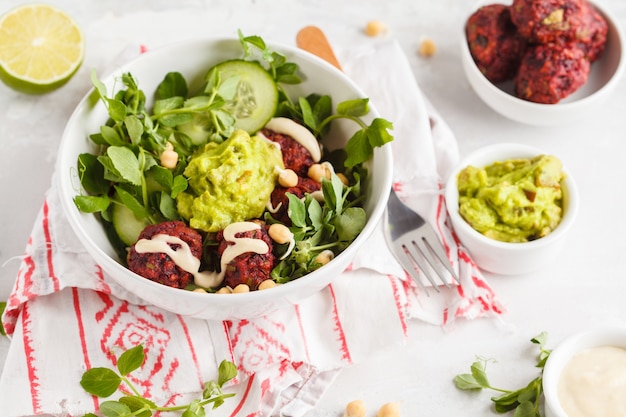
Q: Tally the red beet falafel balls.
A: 8